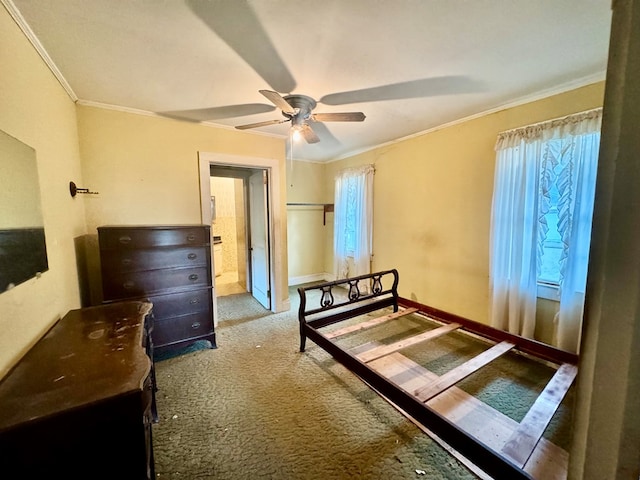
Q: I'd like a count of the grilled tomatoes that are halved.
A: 0